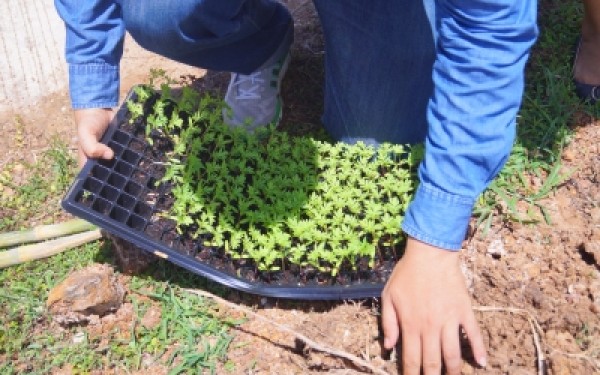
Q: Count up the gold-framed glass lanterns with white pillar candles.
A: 0